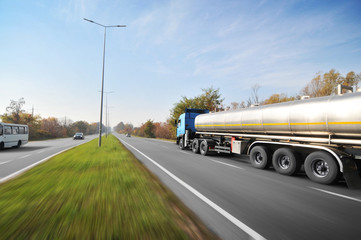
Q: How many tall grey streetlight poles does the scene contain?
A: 3